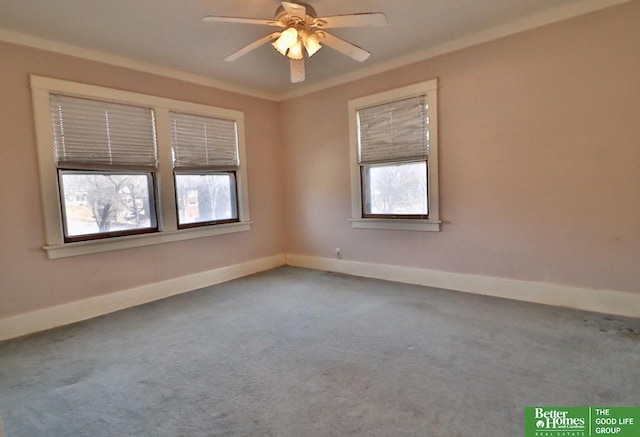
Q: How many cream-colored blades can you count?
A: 6